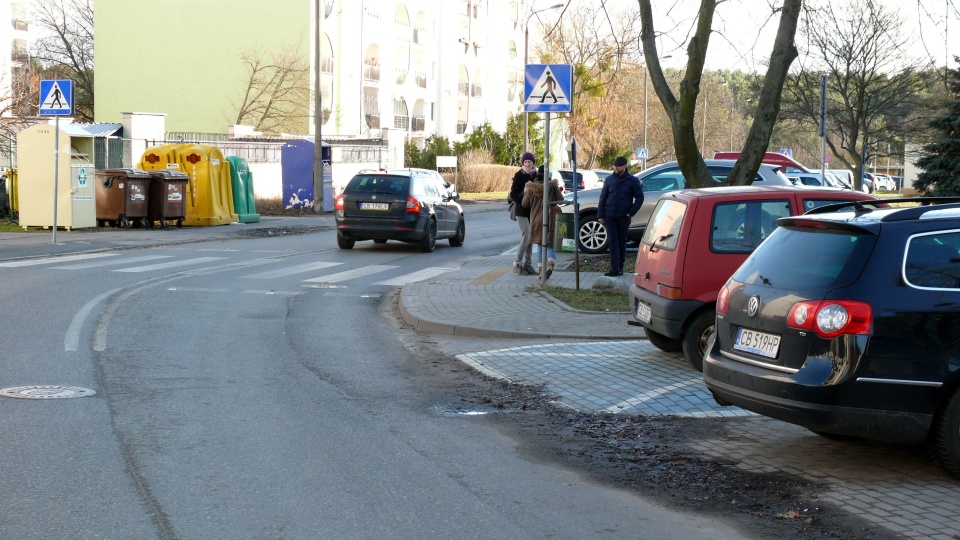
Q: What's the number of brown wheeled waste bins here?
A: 2